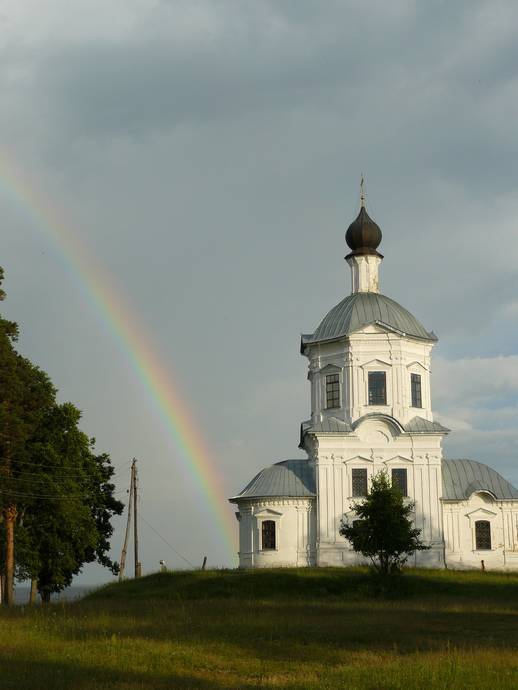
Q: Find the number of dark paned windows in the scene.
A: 7